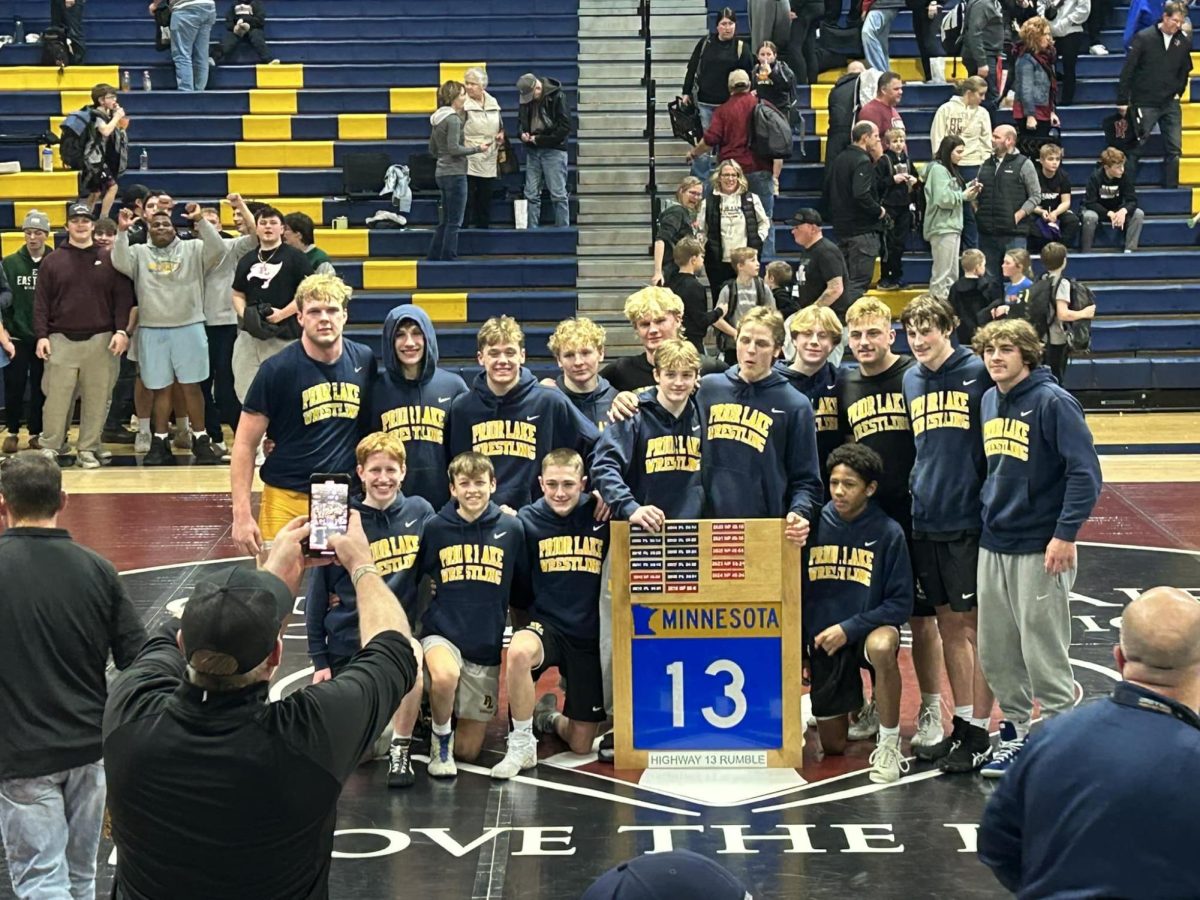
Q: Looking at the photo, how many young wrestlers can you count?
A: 15